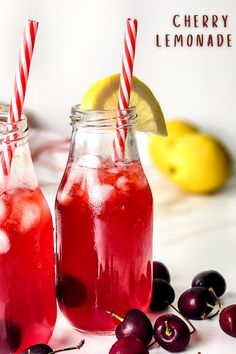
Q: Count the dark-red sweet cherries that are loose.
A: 9